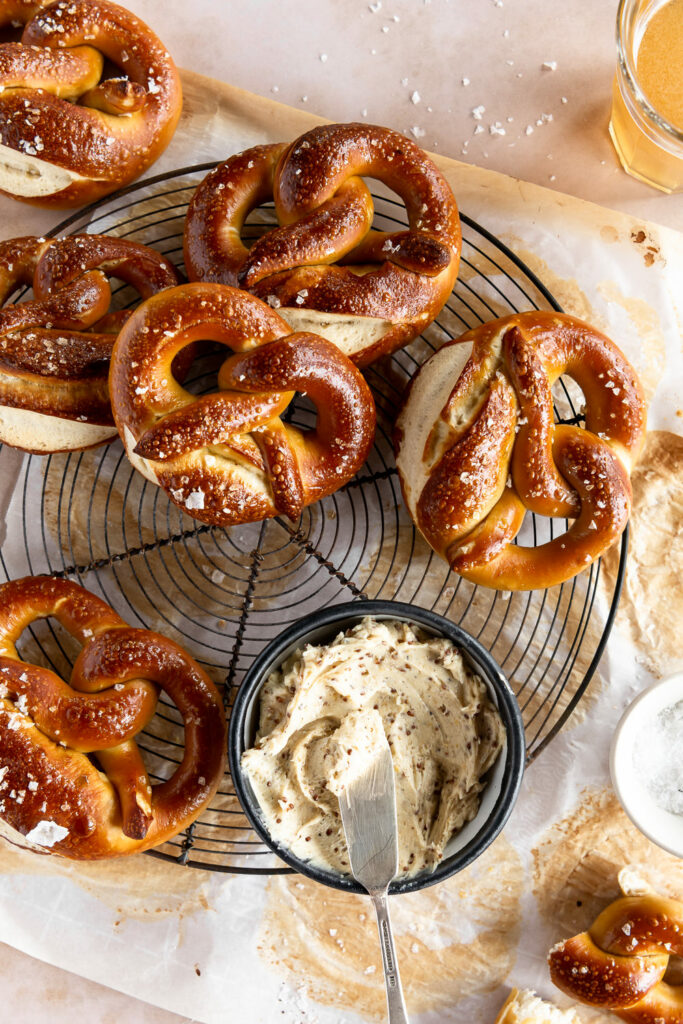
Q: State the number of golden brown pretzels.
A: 7